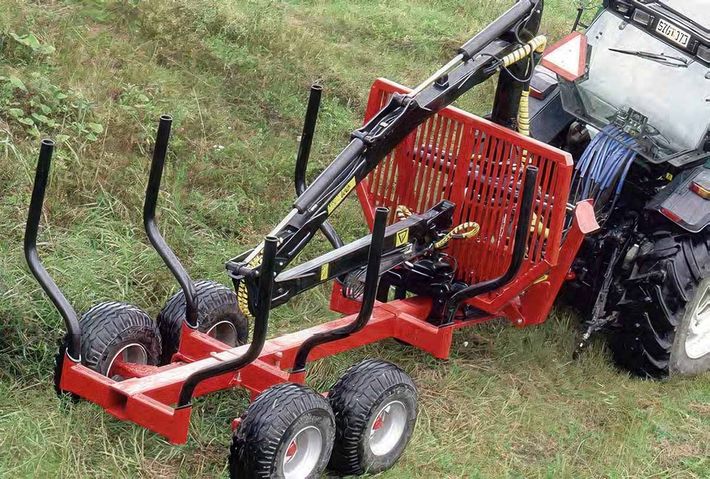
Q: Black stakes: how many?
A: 6